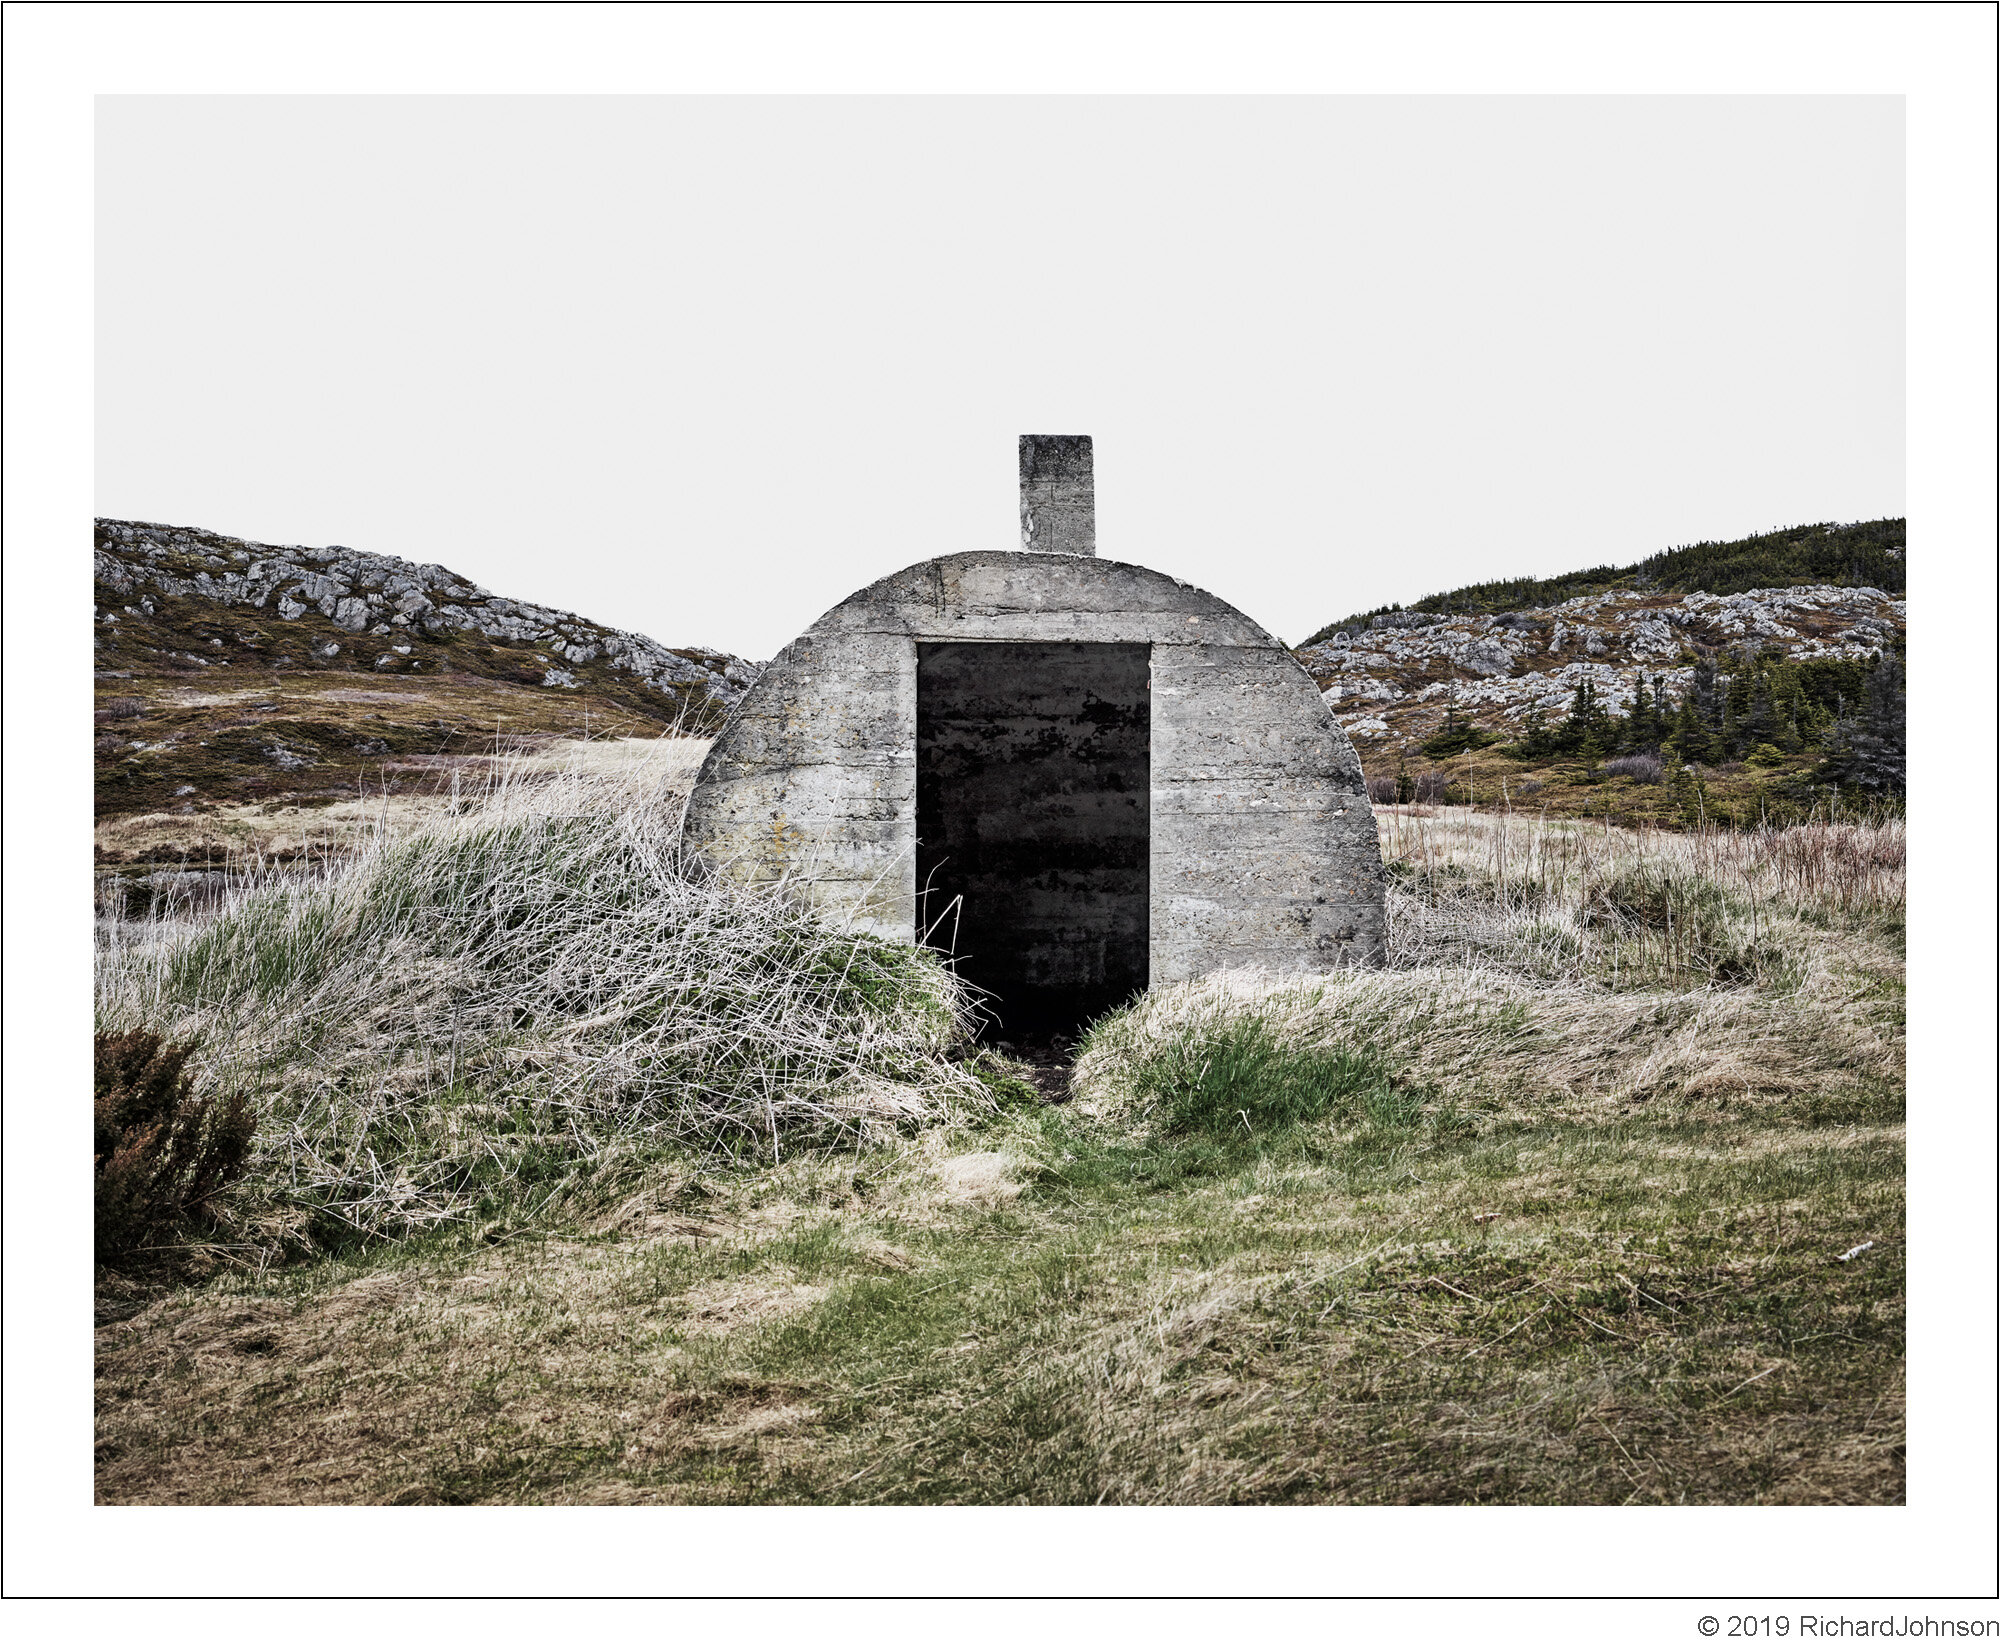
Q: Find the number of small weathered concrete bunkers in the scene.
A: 1